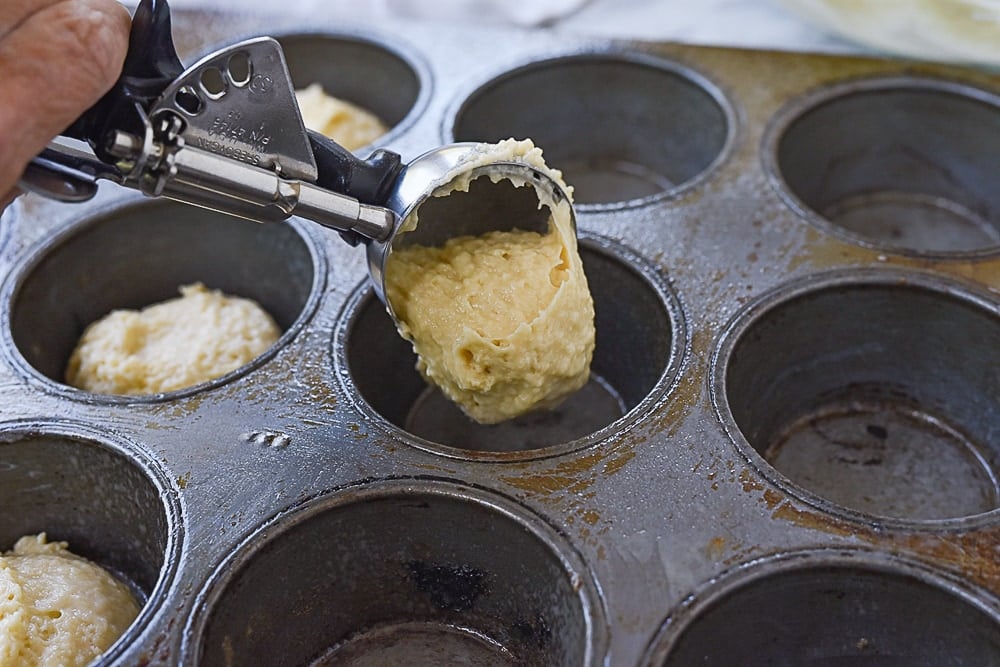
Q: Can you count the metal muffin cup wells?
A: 9